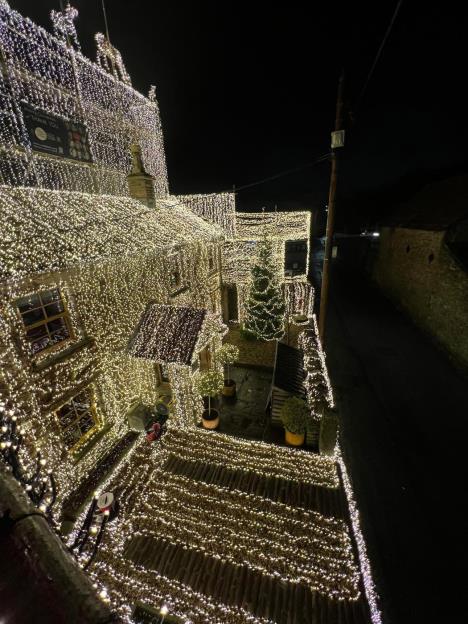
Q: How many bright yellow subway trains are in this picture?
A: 0